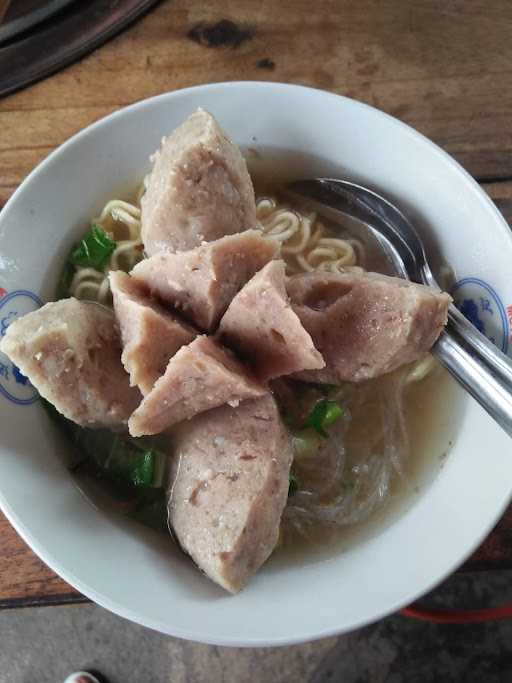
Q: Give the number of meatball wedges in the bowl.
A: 8